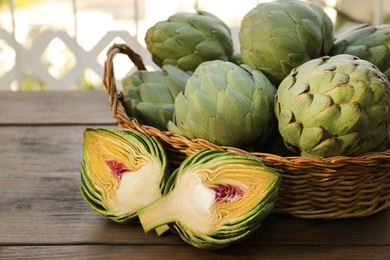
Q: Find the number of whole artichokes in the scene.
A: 6